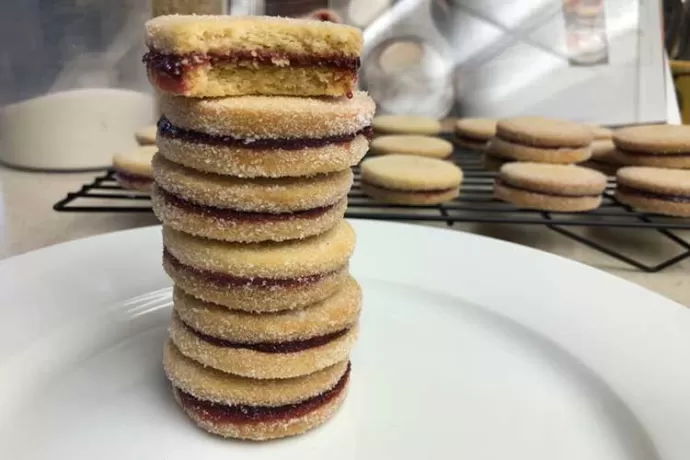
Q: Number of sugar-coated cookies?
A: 6